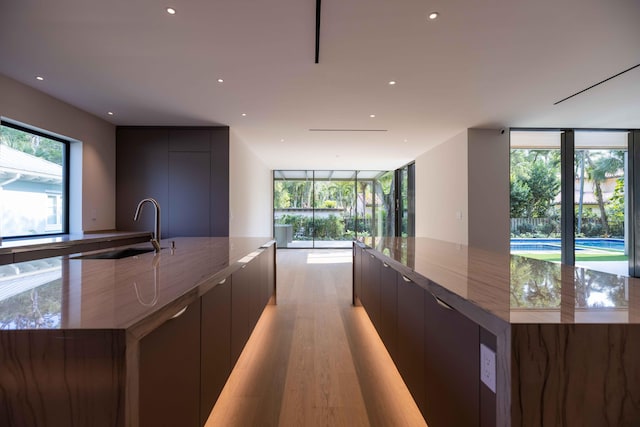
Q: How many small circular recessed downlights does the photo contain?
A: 10